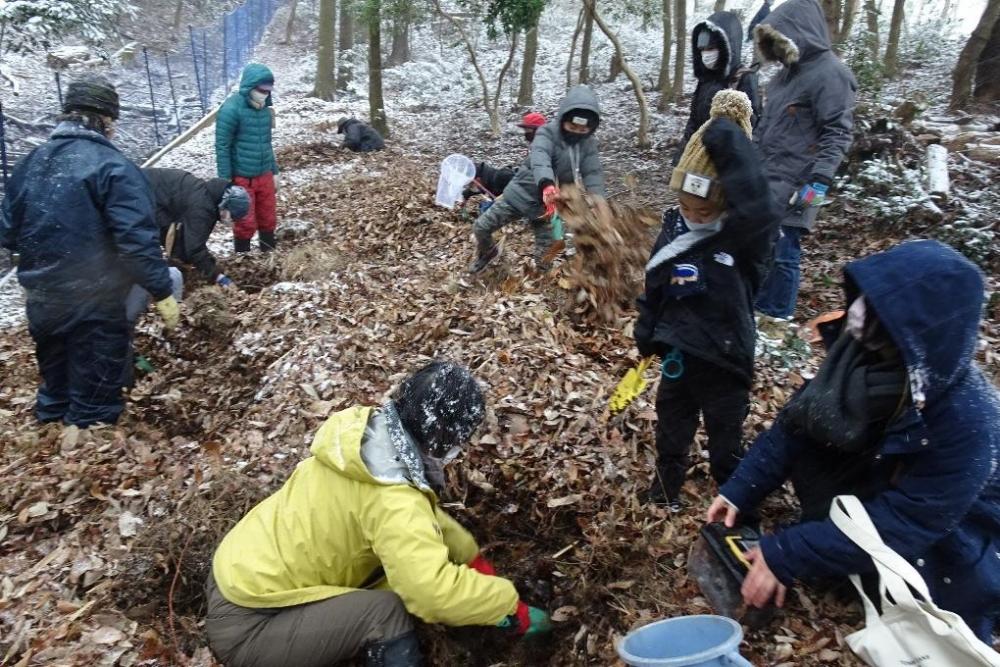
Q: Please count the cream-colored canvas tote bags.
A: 1